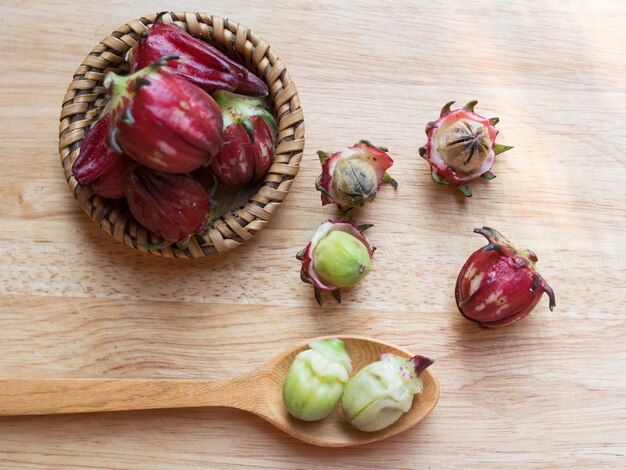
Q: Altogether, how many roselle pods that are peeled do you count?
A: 5